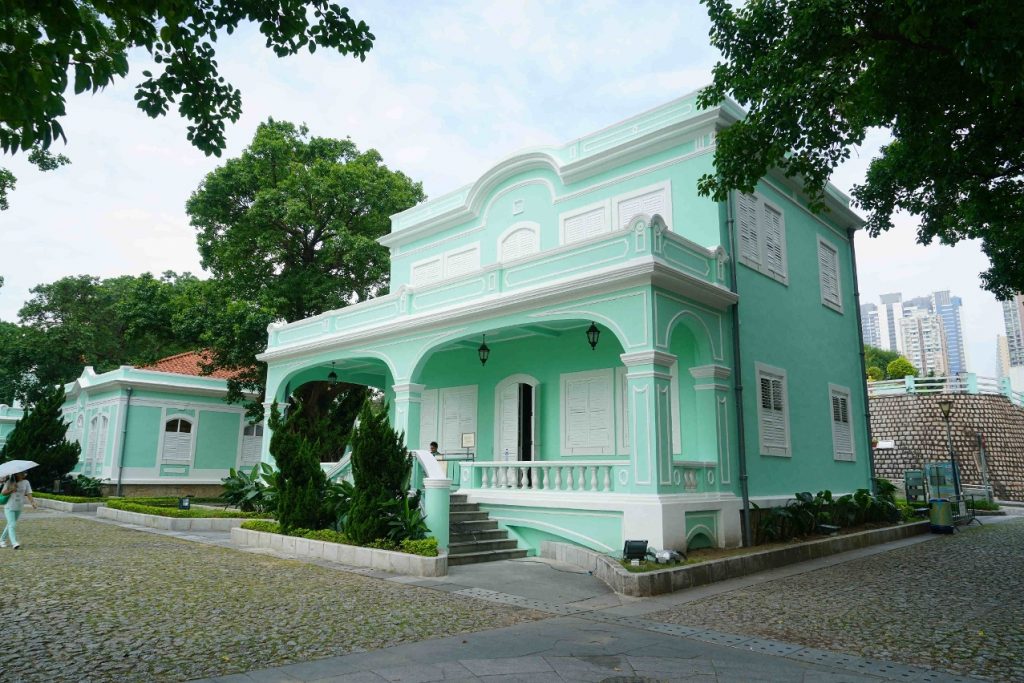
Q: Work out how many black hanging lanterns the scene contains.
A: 3